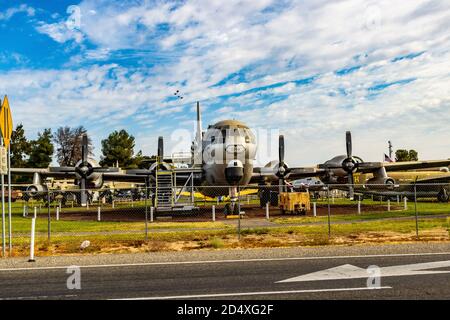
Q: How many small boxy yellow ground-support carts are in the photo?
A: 1